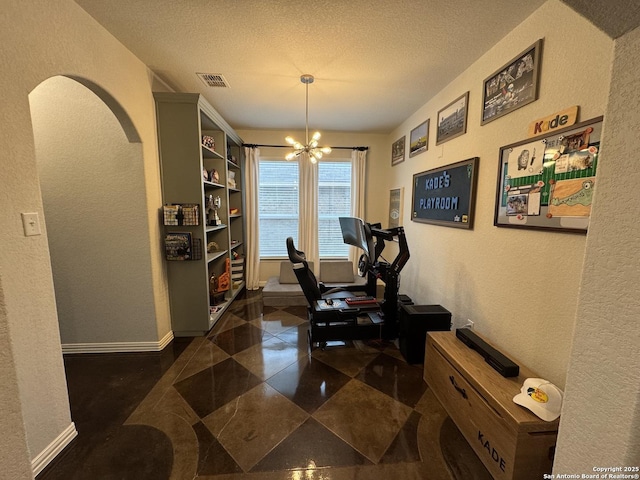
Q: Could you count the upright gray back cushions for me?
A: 2